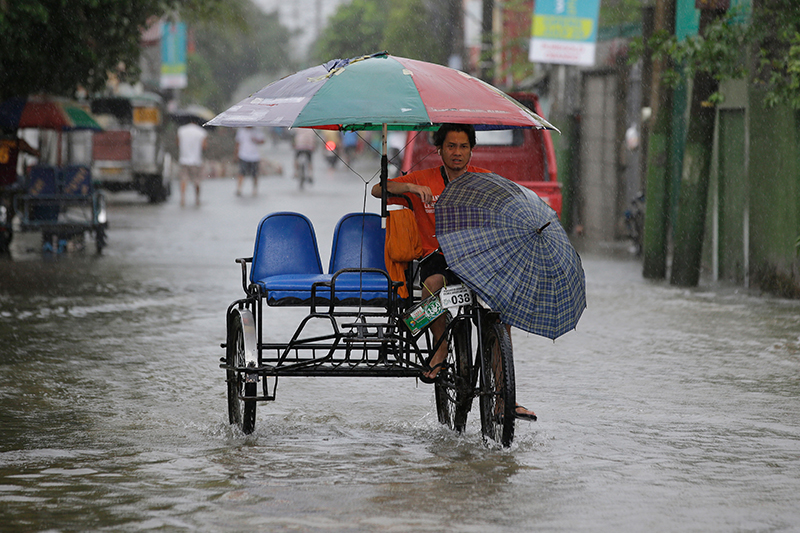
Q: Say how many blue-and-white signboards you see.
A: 2